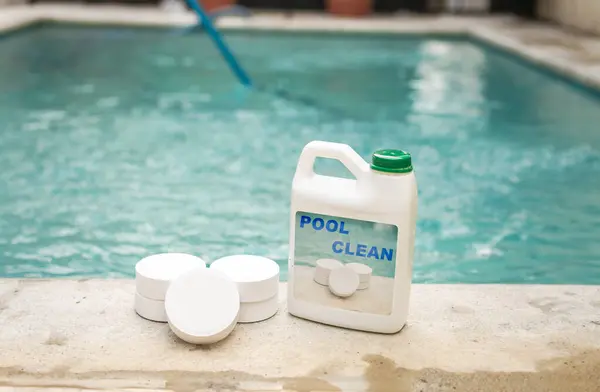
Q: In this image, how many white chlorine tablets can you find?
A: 5